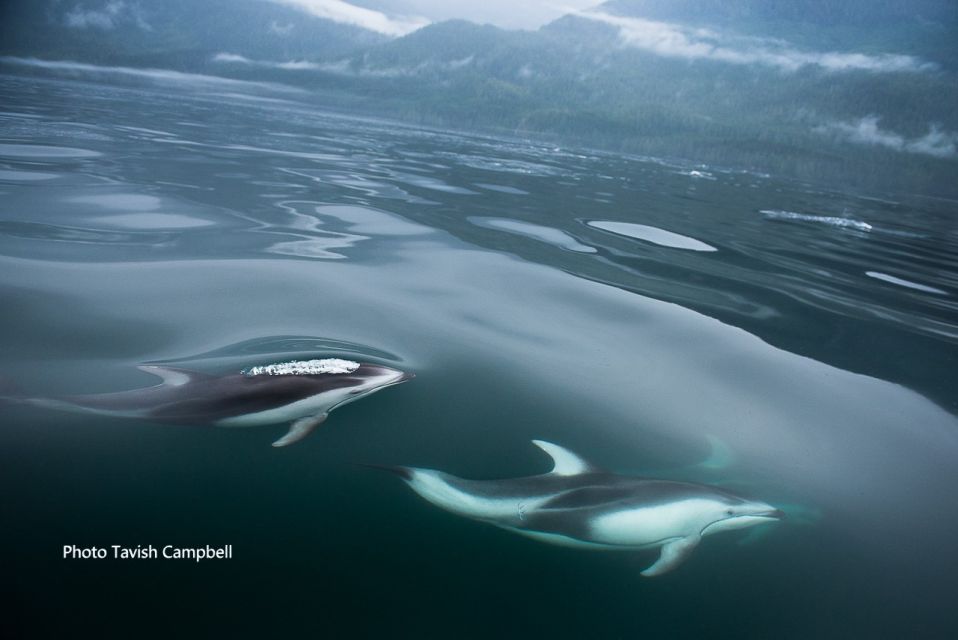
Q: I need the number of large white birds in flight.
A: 0